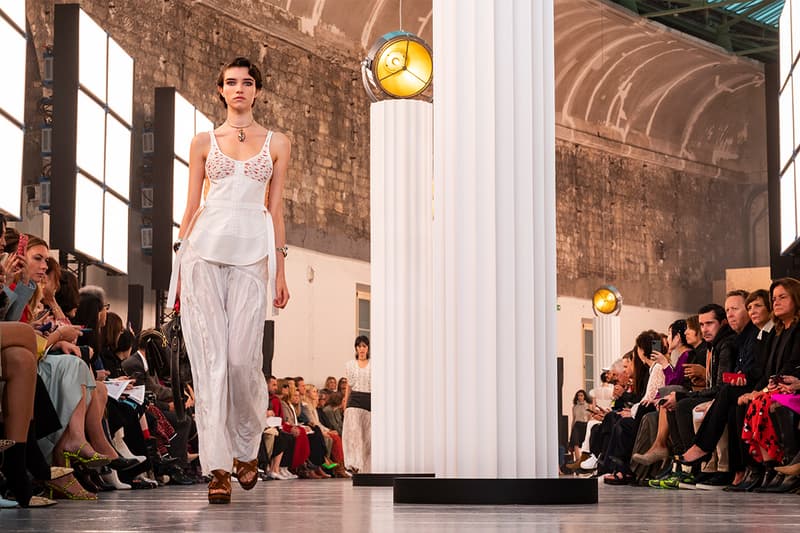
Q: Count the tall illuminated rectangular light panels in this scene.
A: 4